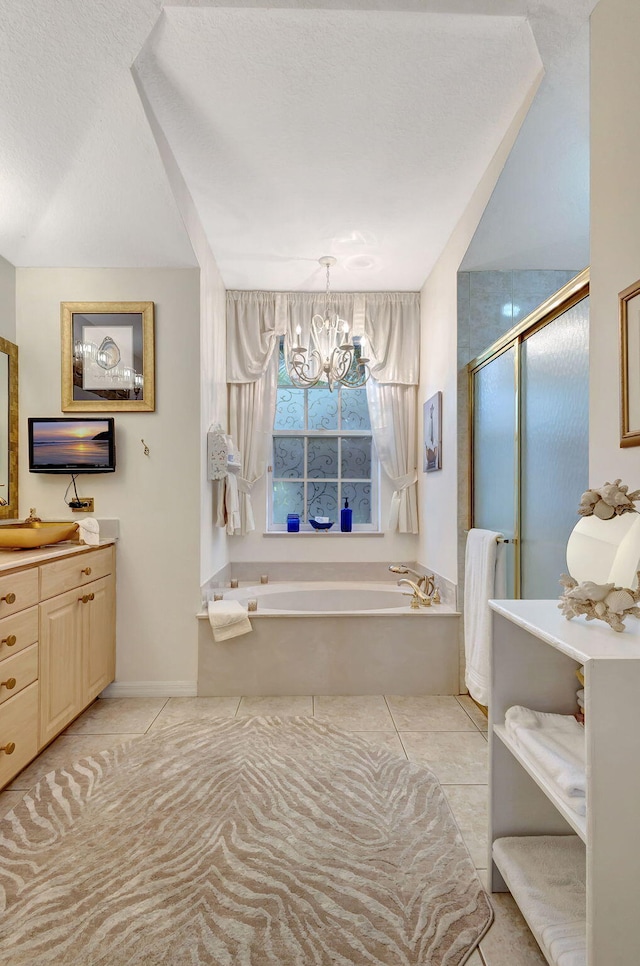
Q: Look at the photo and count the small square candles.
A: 4